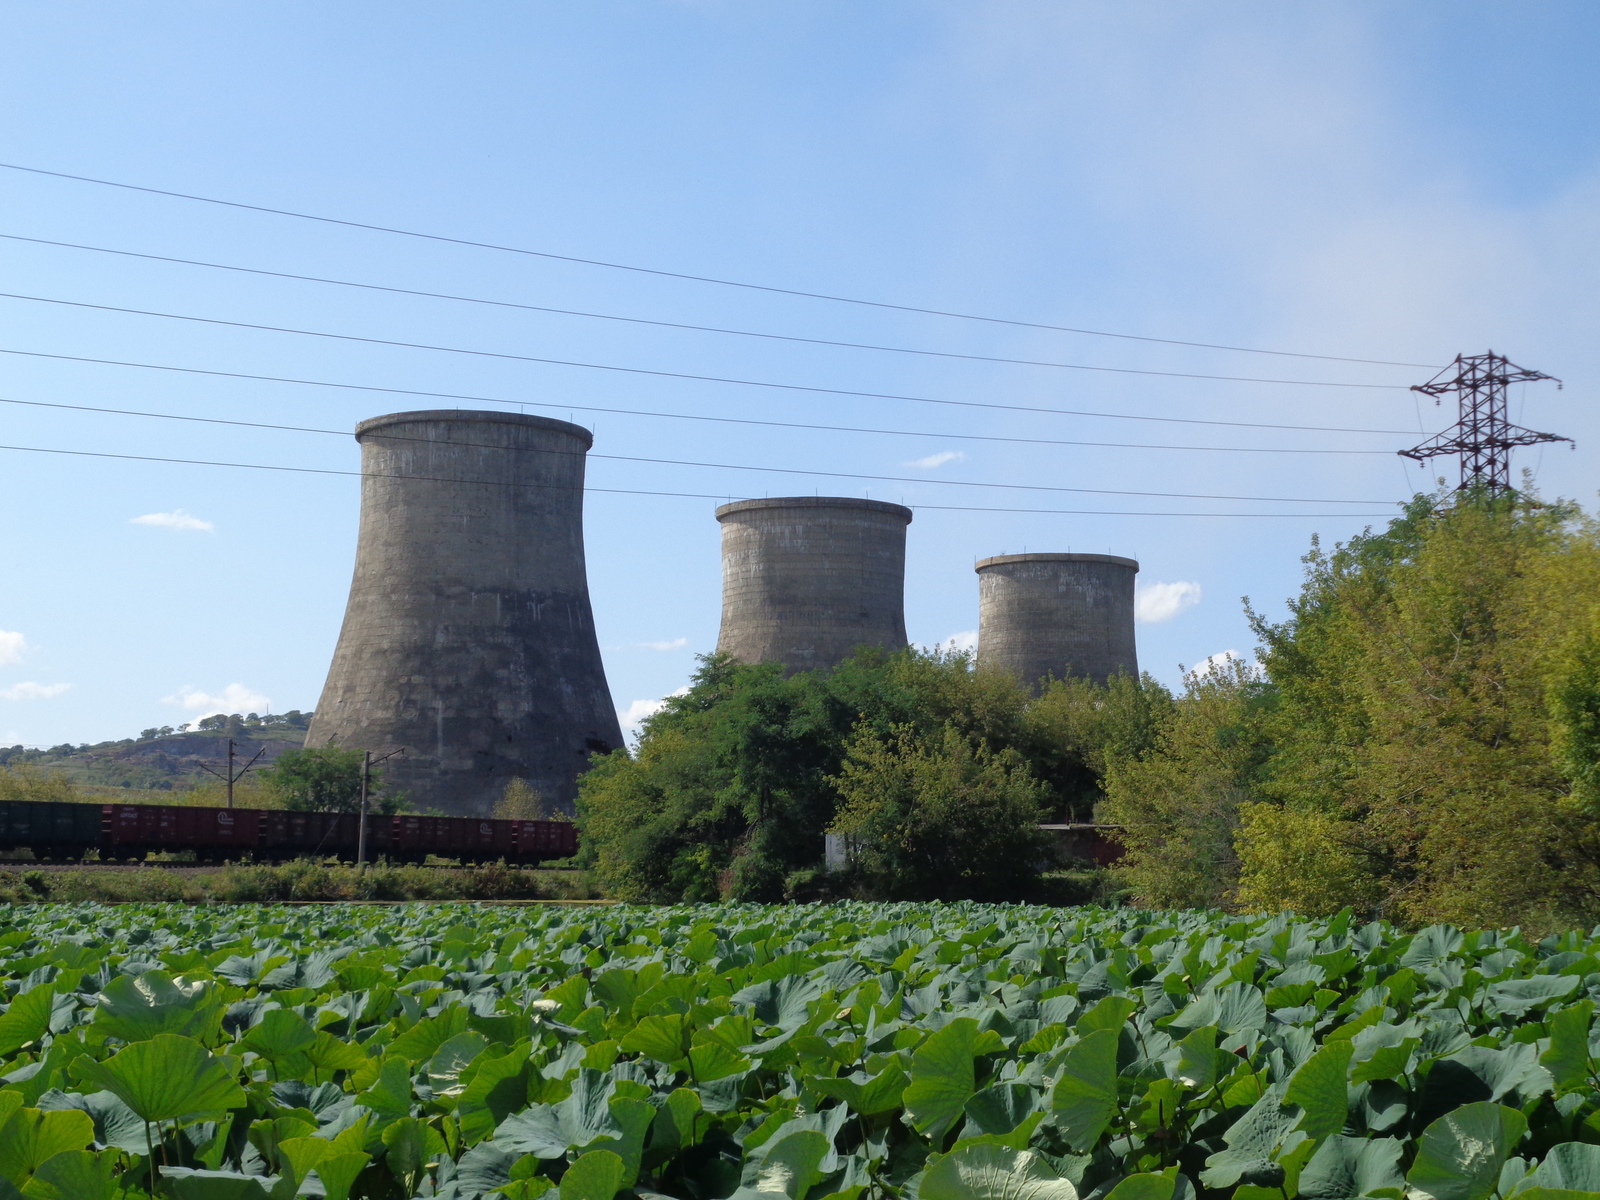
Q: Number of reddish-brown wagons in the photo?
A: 4